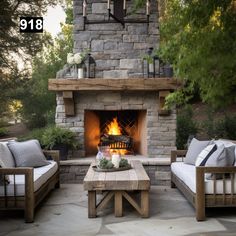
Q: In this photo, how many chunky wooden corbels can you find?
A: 2